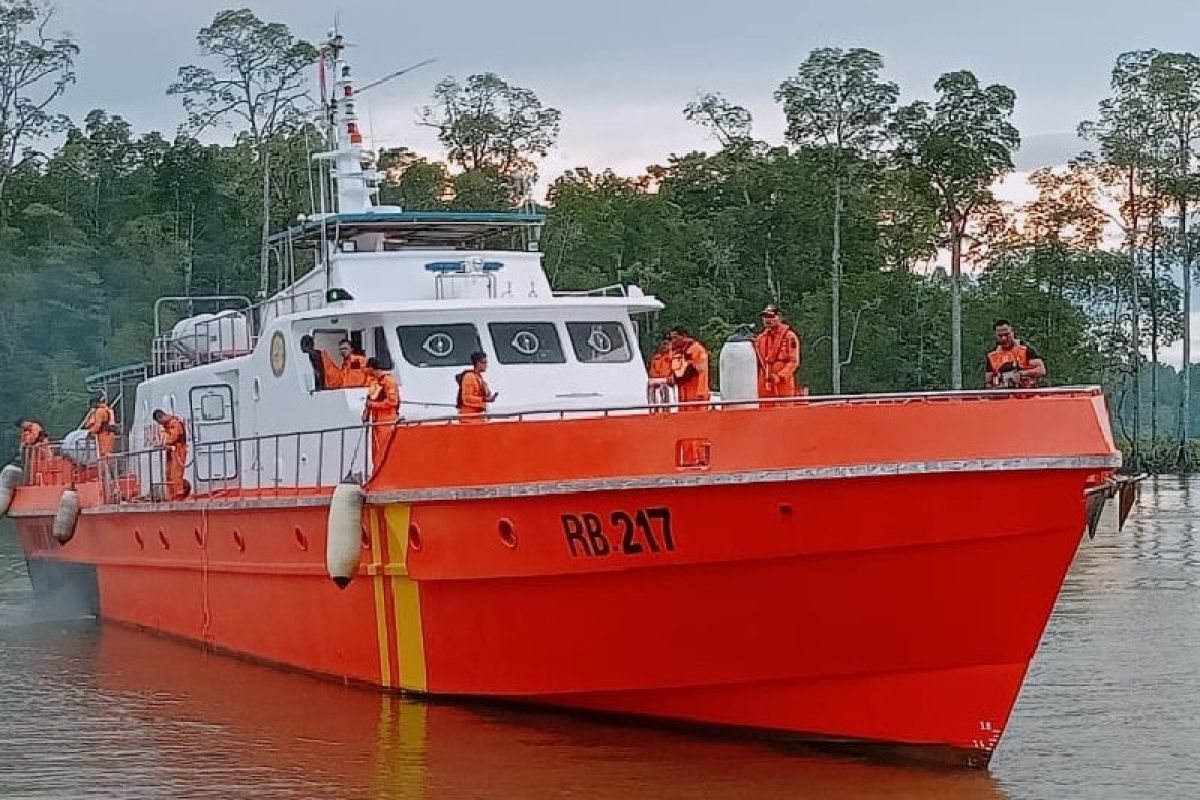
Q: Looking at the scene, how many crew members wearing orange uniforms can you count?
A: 11